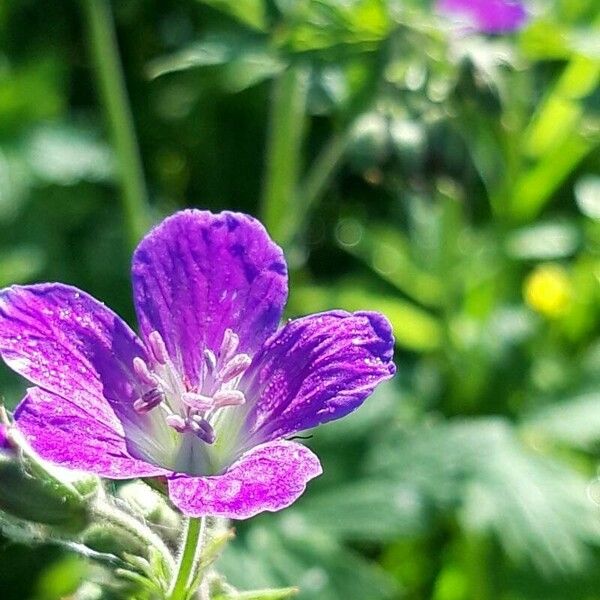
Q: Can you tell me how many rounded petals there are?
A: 5